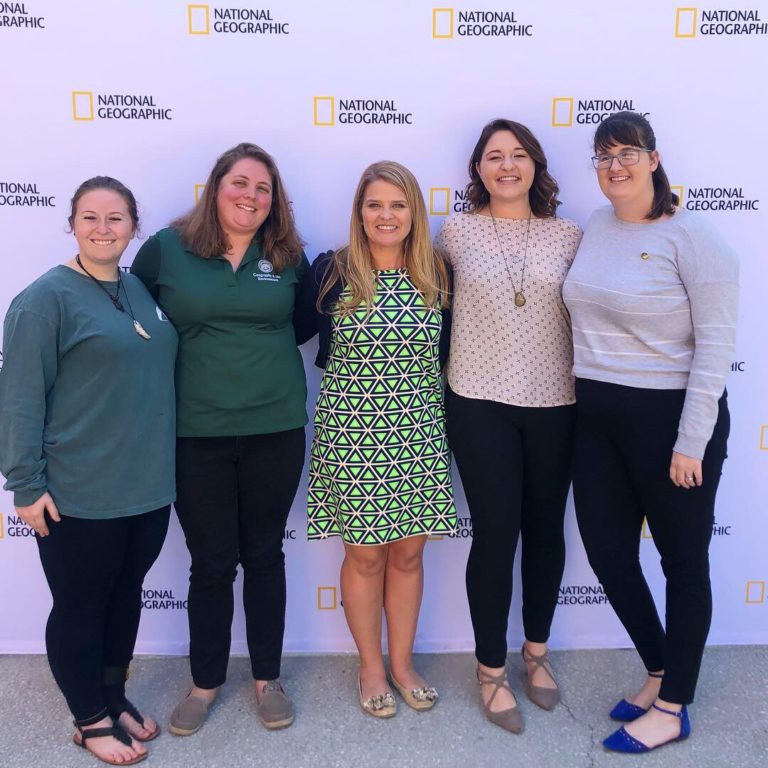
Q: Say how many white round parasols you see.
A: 0